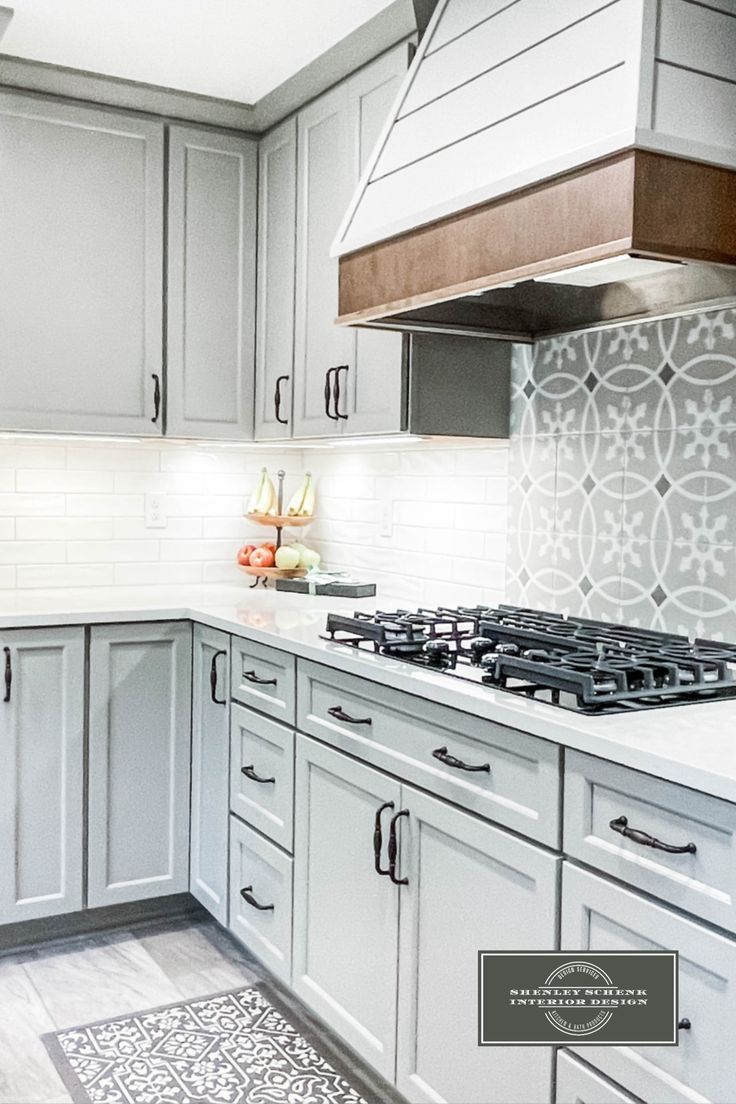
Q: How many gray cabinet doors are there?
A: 10